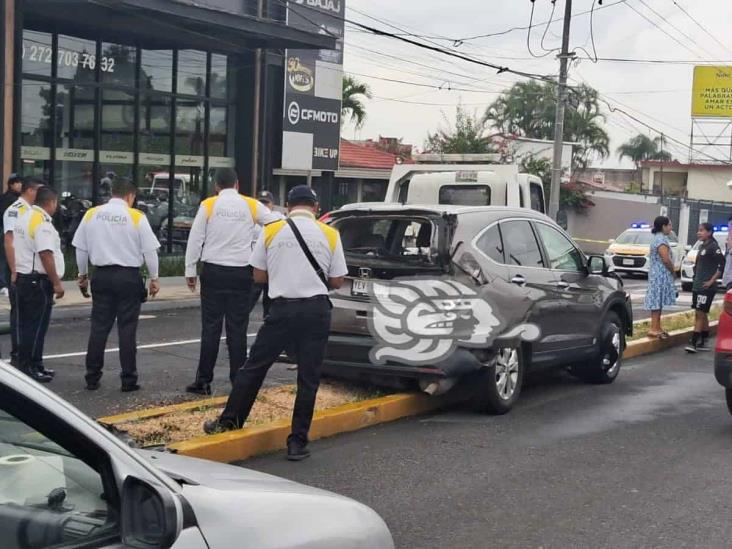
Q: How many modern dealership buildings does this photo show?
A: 1